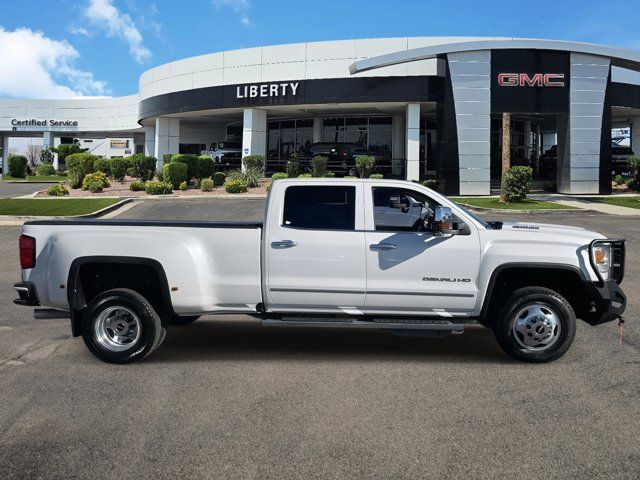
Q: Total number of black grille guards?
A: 1